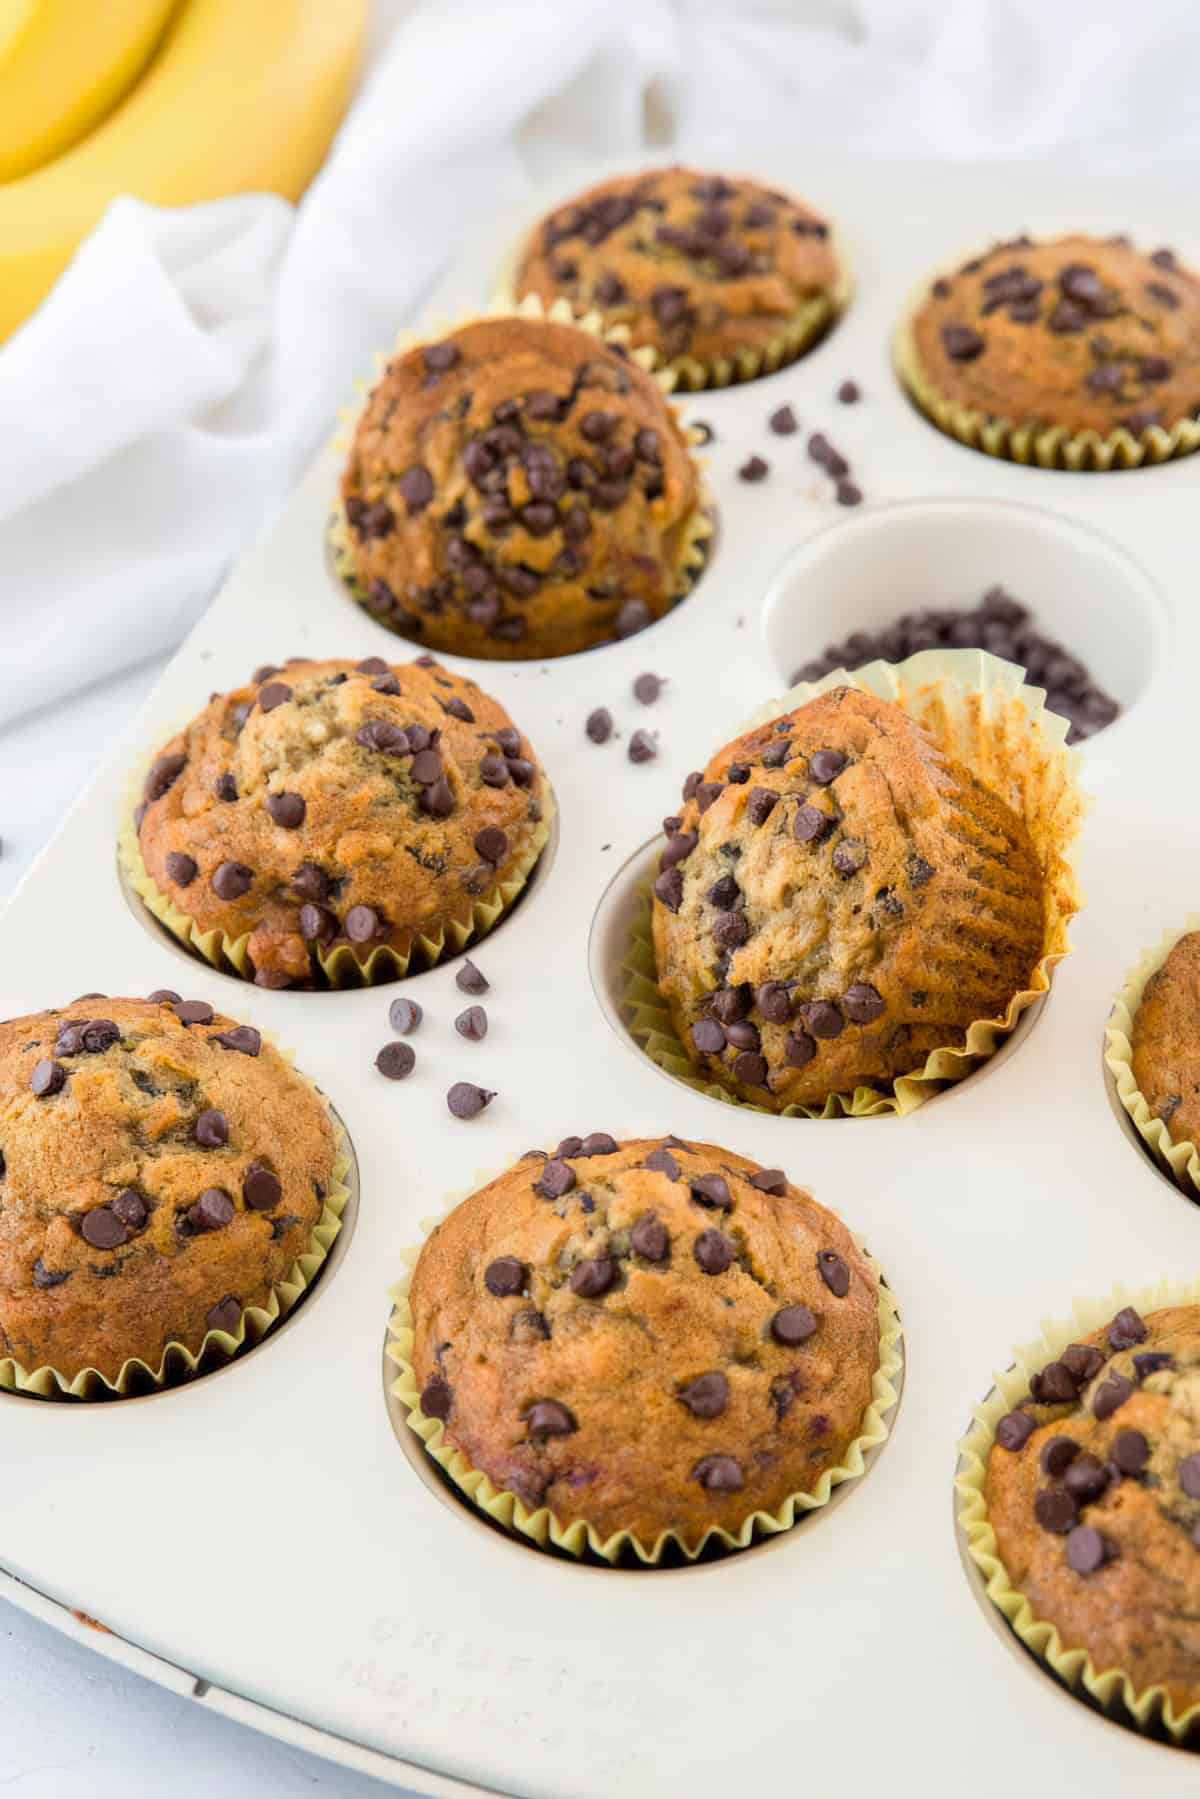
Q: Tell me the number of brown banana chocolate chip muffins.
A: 9